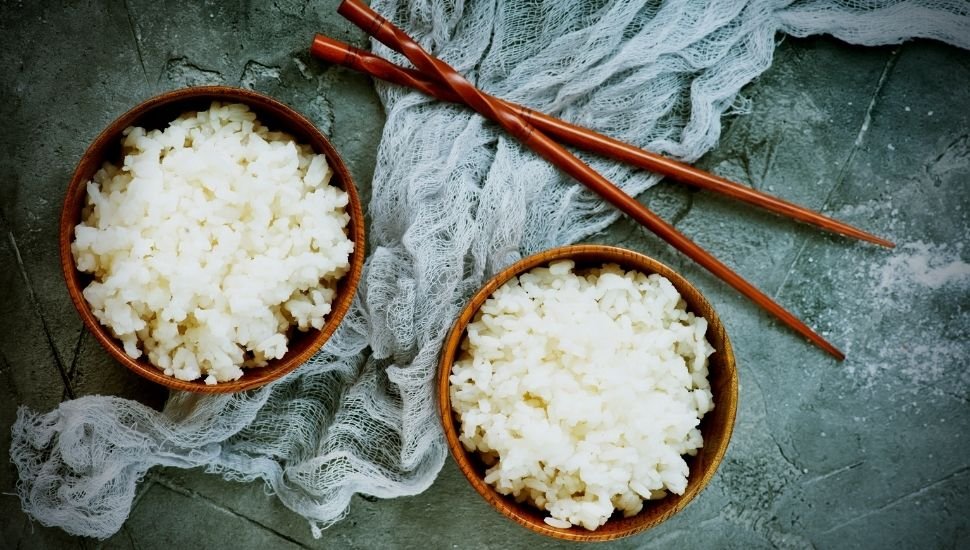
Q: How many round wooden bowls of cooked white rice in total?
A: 2